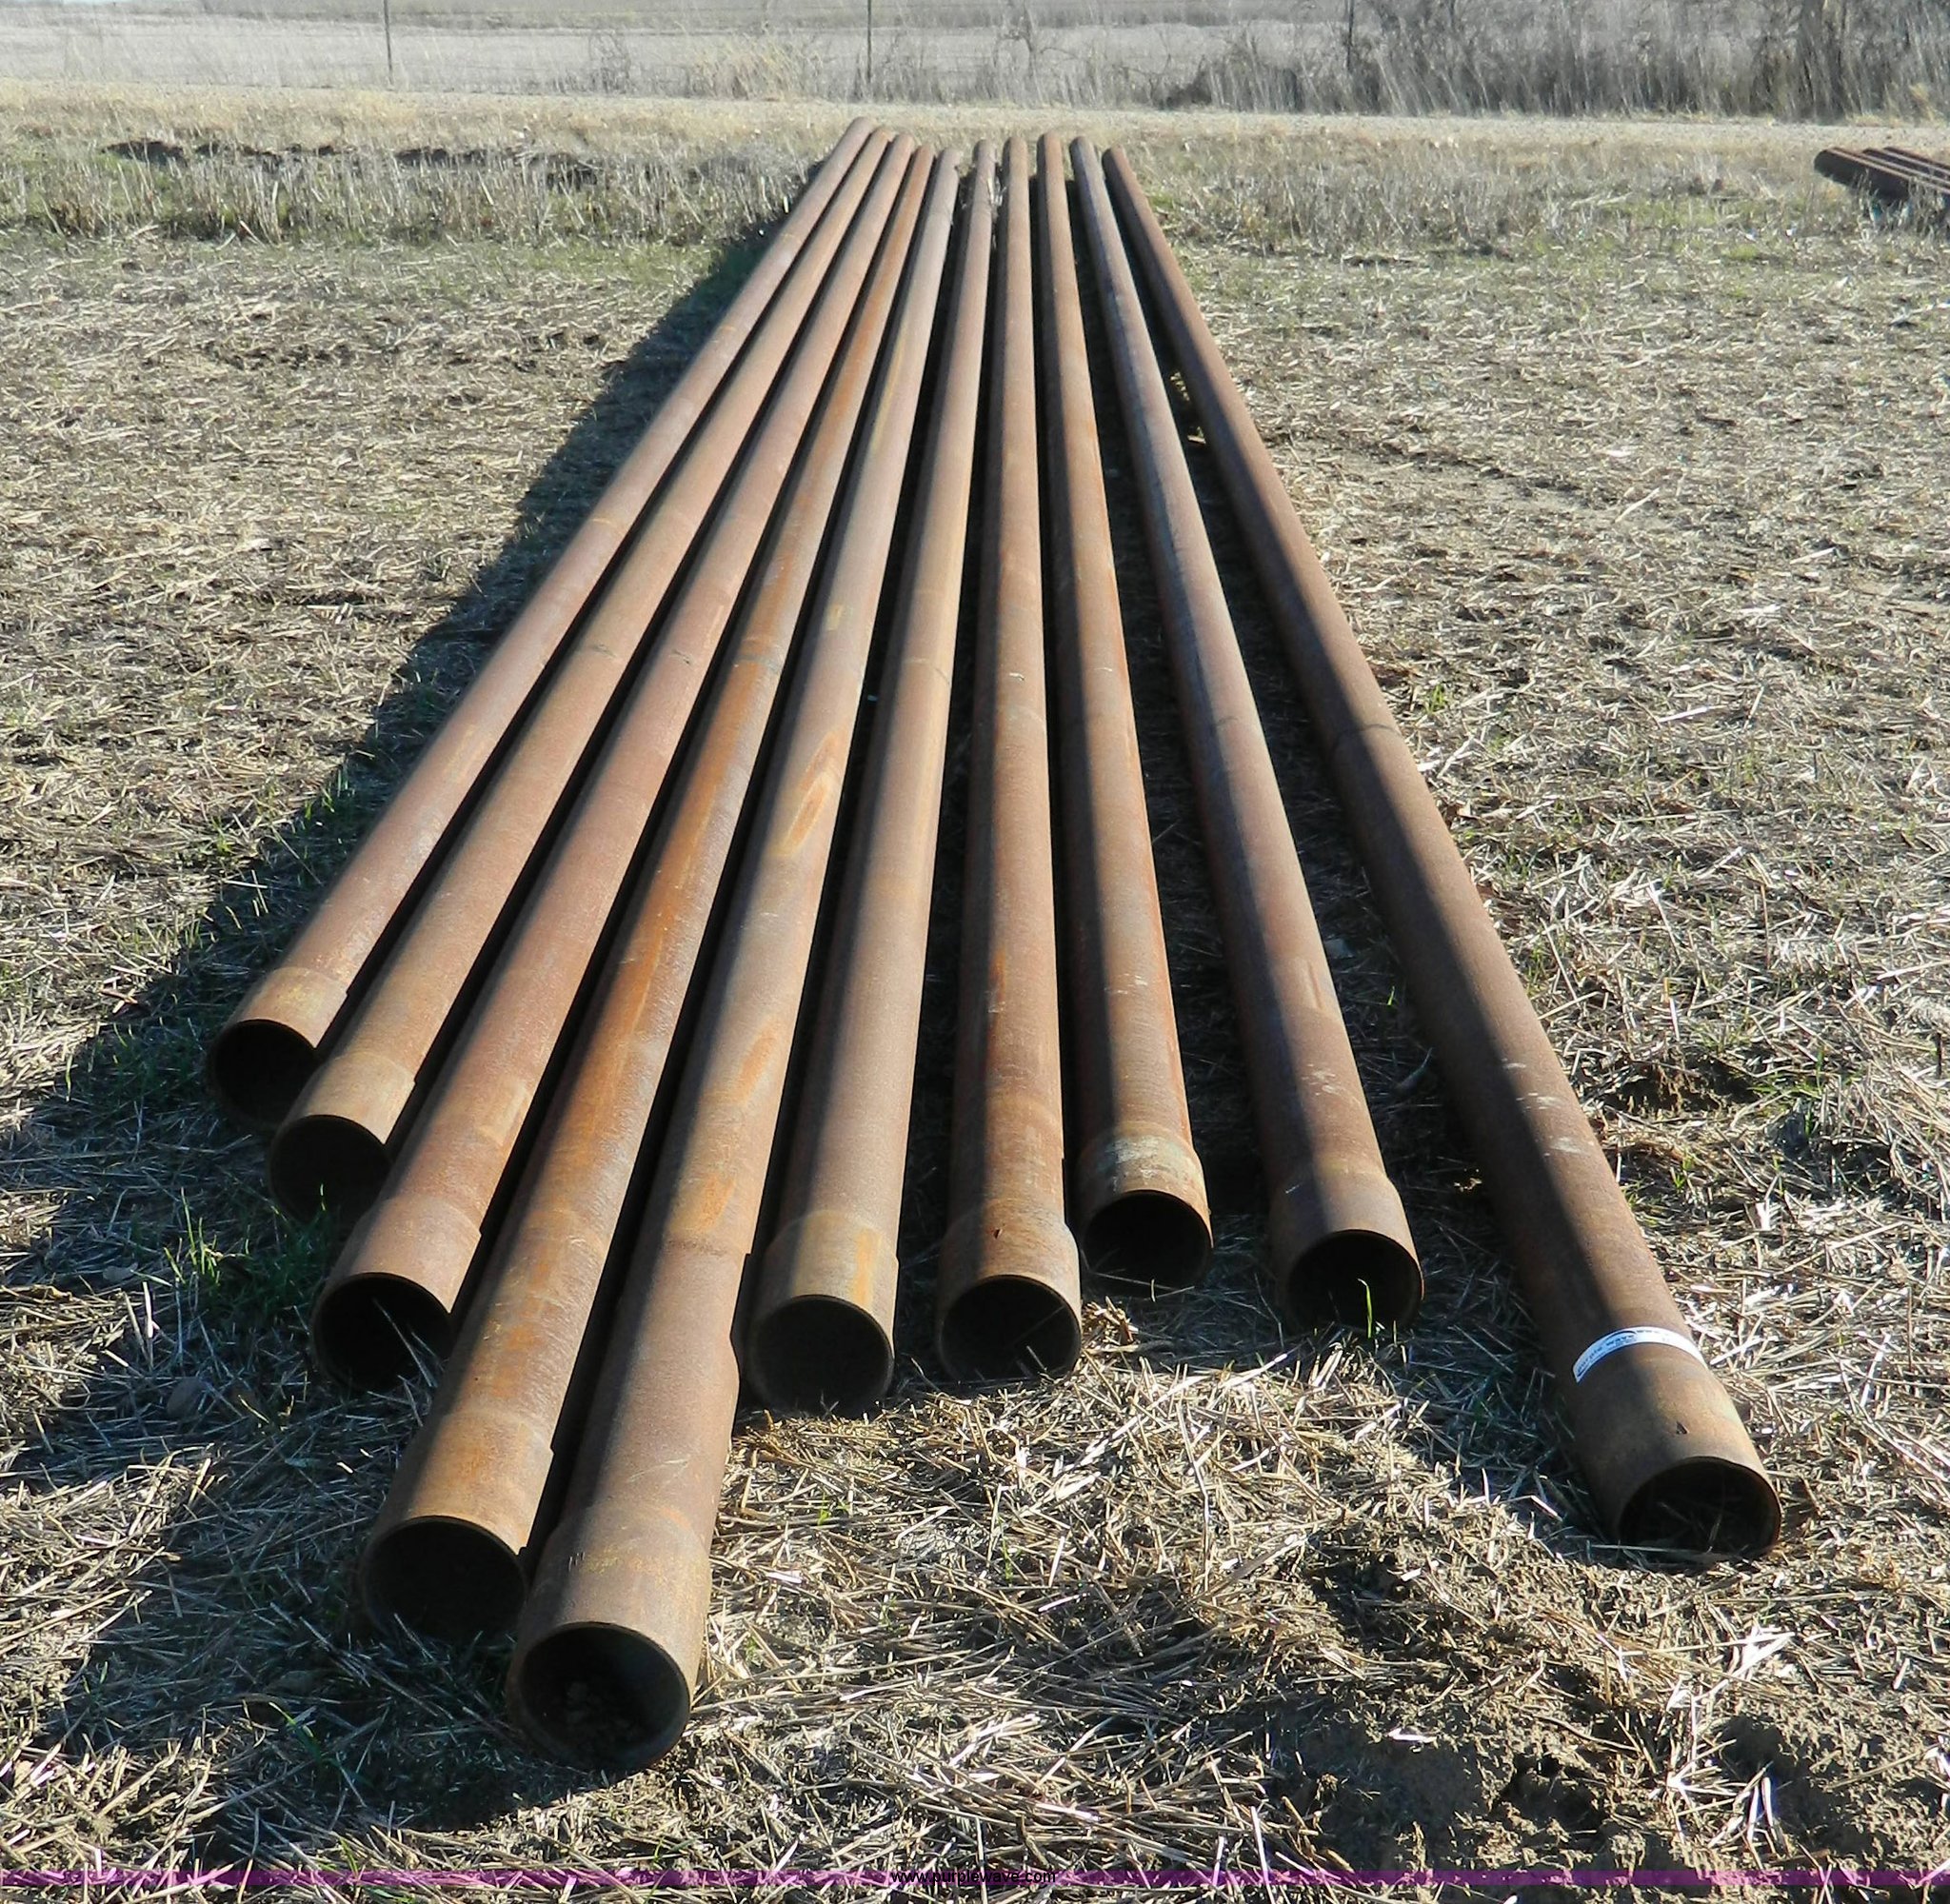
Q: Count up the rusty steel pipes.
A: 10